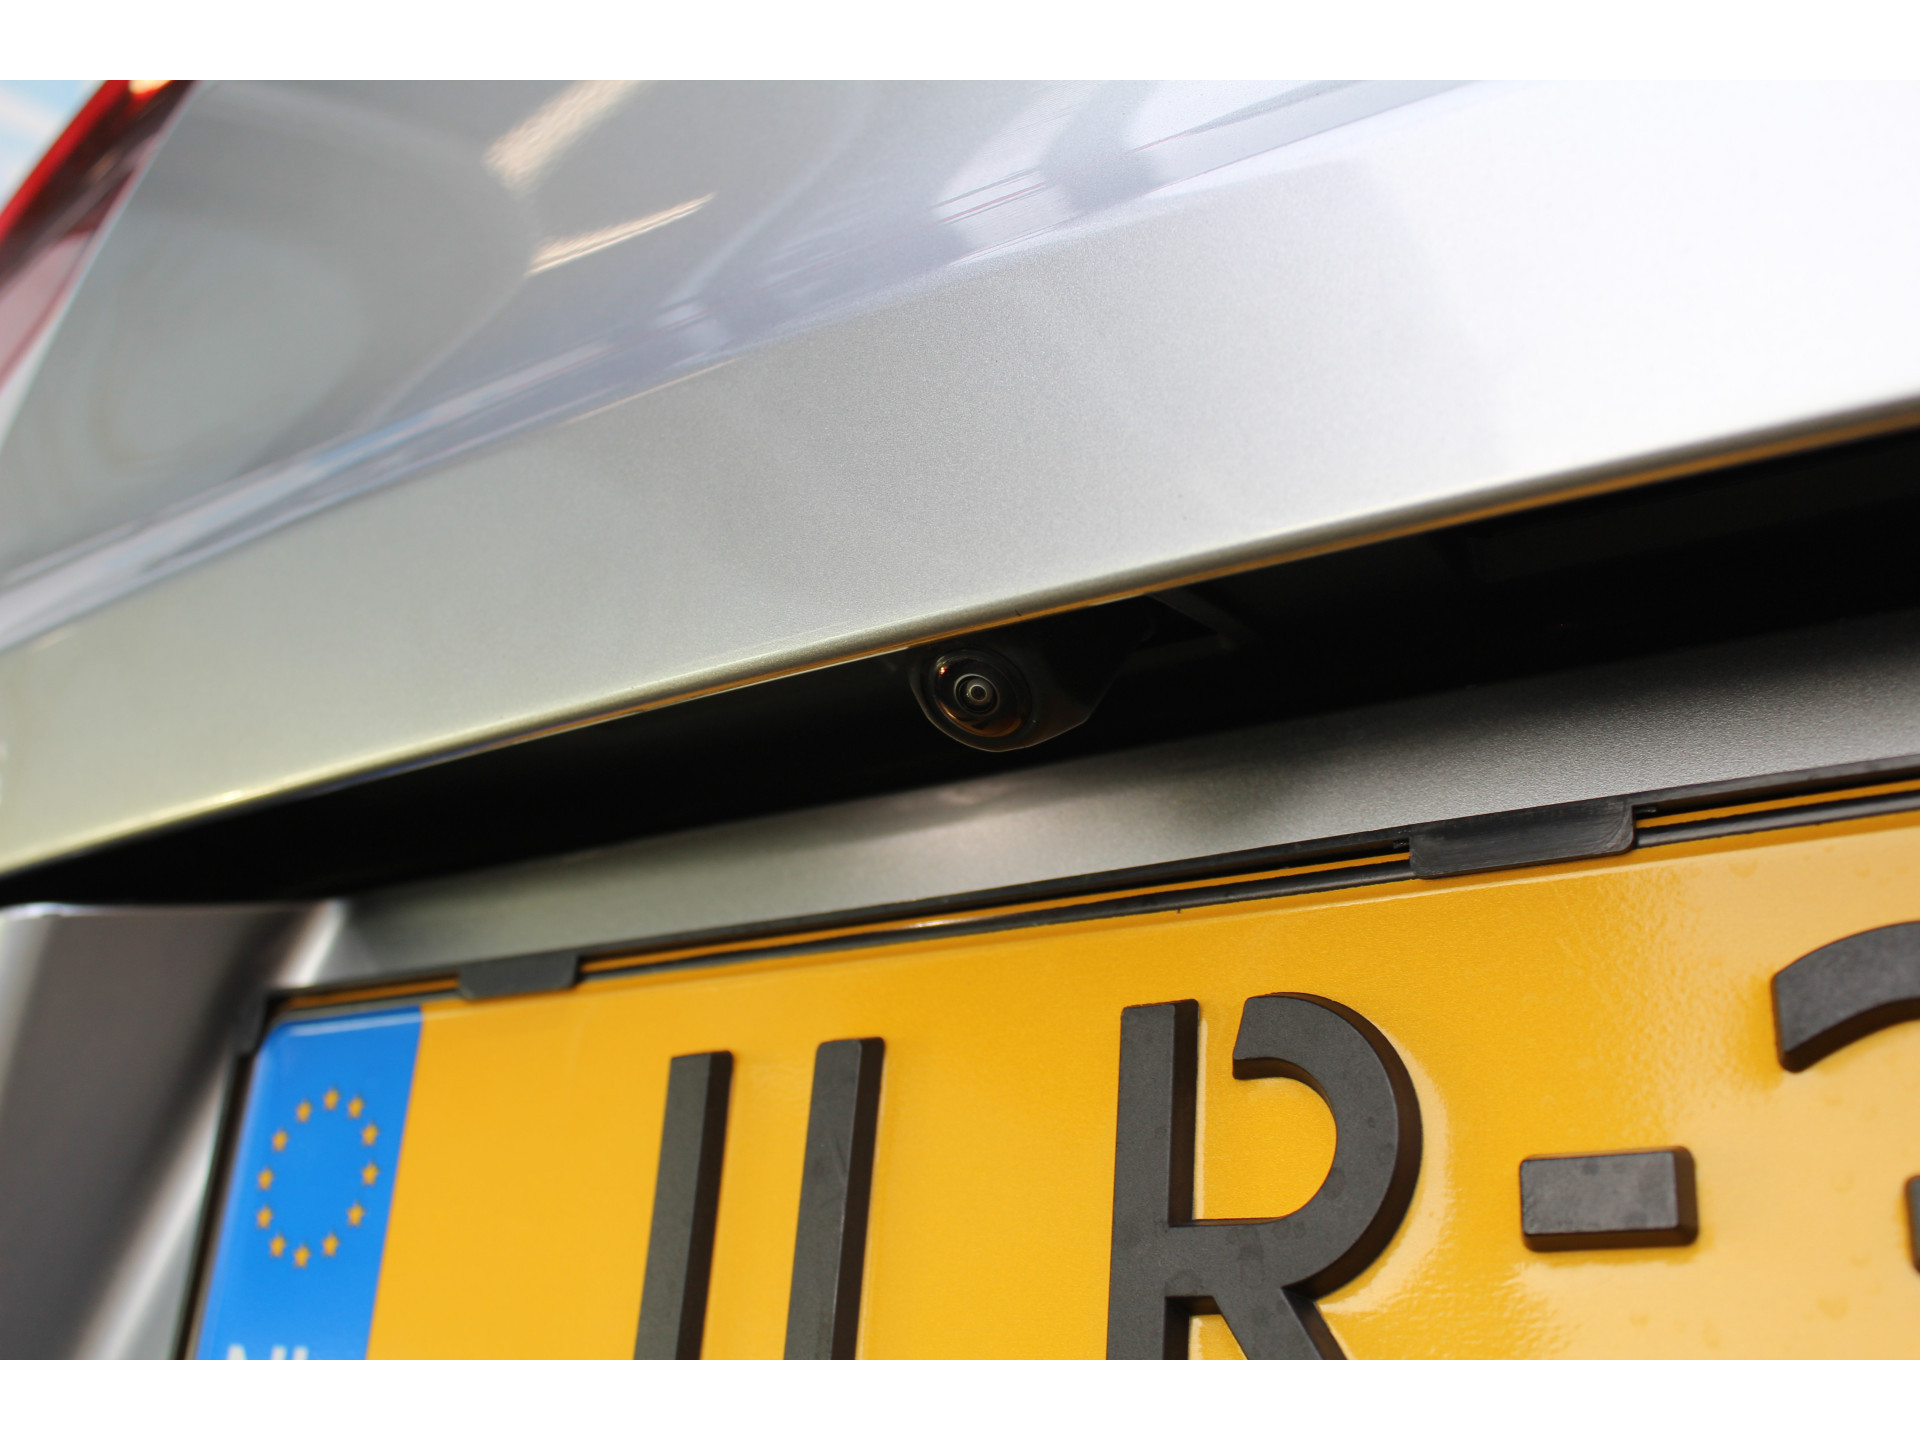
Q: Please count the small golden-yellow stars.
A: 12